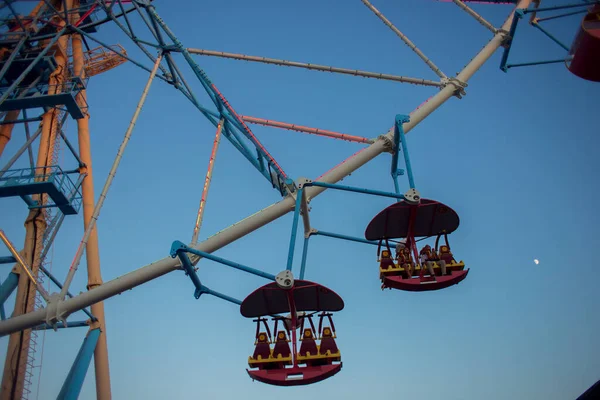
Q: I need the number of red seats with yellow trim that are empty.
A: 6